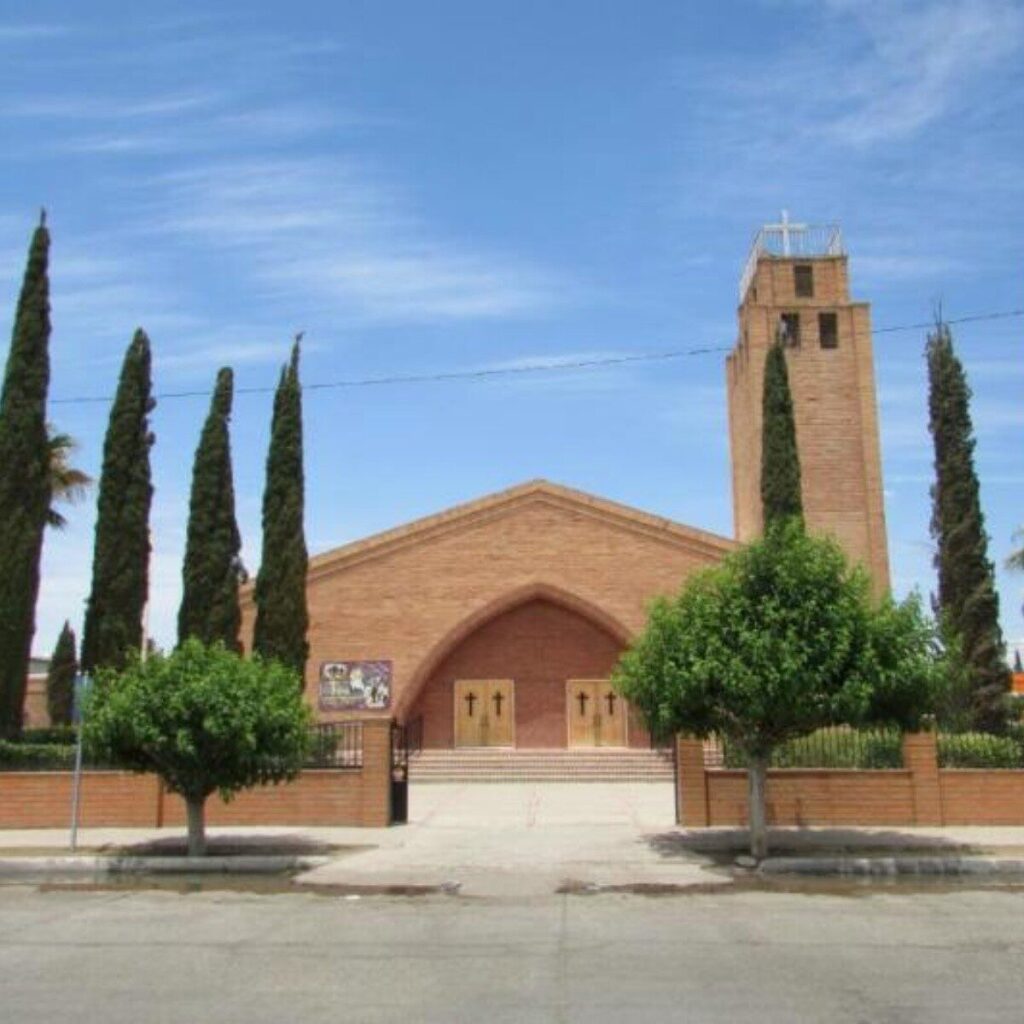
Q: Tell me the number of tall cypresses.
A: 6